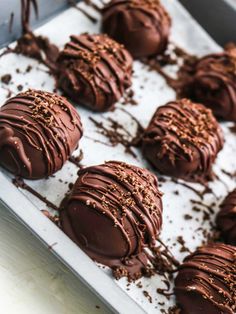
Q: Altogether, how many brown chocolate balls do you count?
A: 8